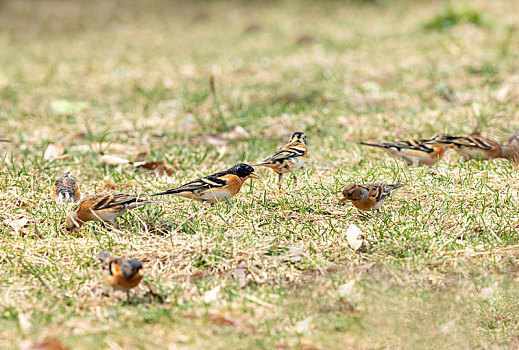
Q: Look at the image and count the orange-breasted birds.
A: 8